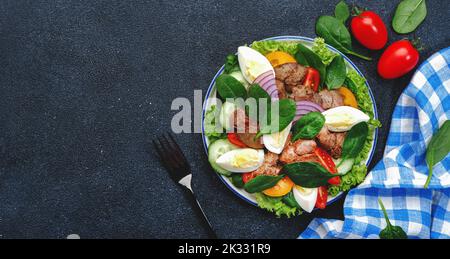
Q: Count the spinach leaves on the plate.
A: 9